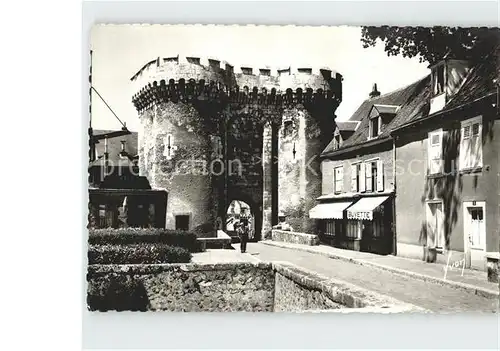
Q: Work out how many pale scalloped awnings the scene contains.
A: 2